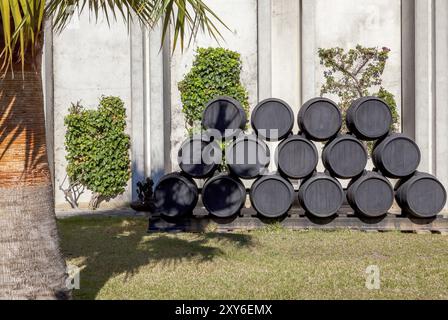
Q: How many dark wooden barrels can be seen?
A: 15